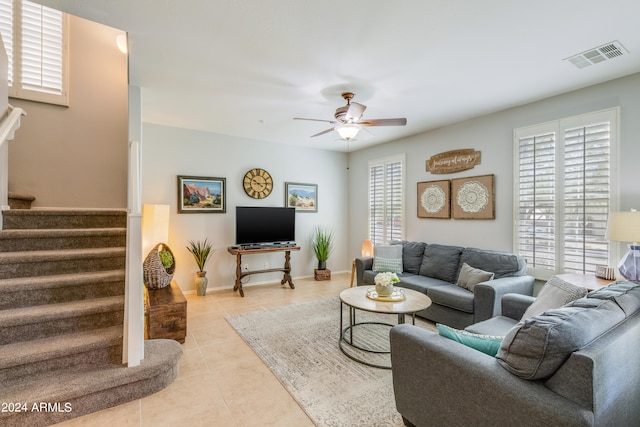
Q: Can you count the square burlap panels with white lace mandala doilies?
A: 2